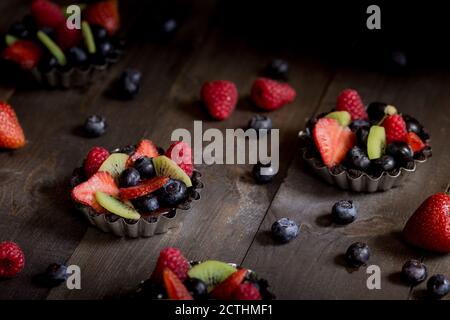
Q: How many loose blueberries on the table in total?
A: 13